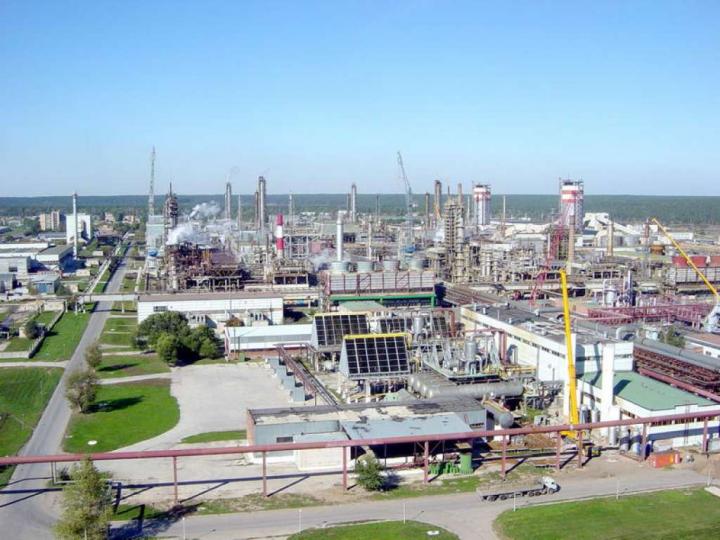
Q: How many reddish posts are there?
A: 9